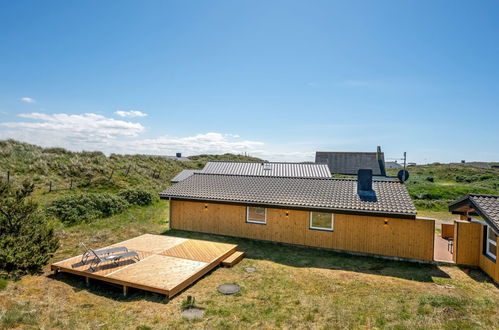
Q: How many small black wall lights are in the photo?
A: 3